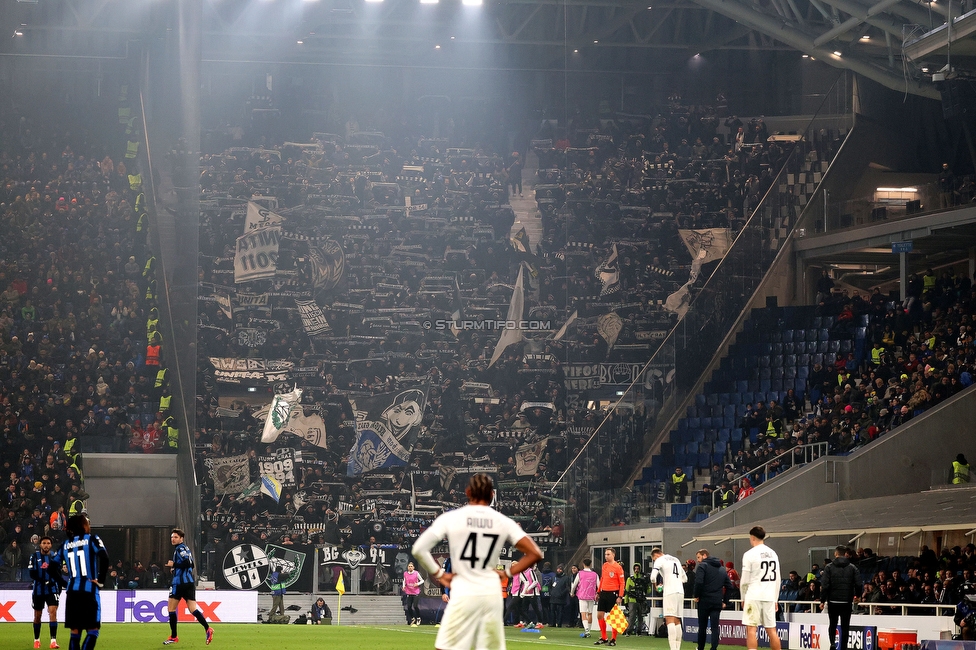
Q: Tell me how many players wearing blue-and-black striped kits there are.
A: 3